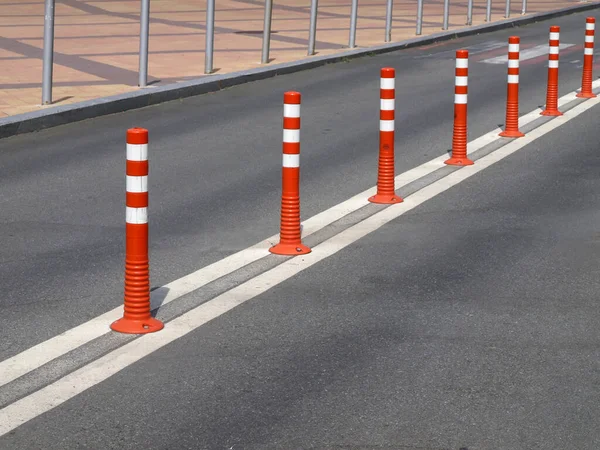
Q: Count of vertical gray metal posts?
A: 13